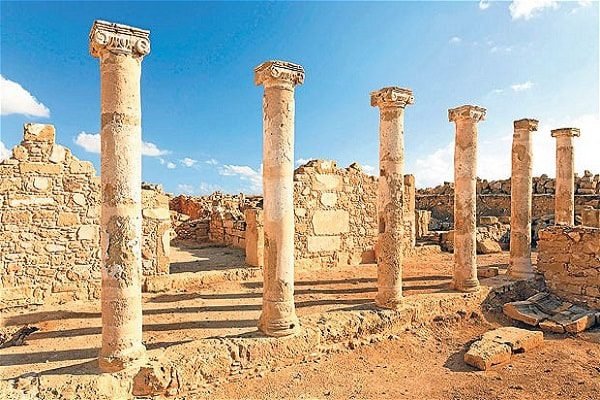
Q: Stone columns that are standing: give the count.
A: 6